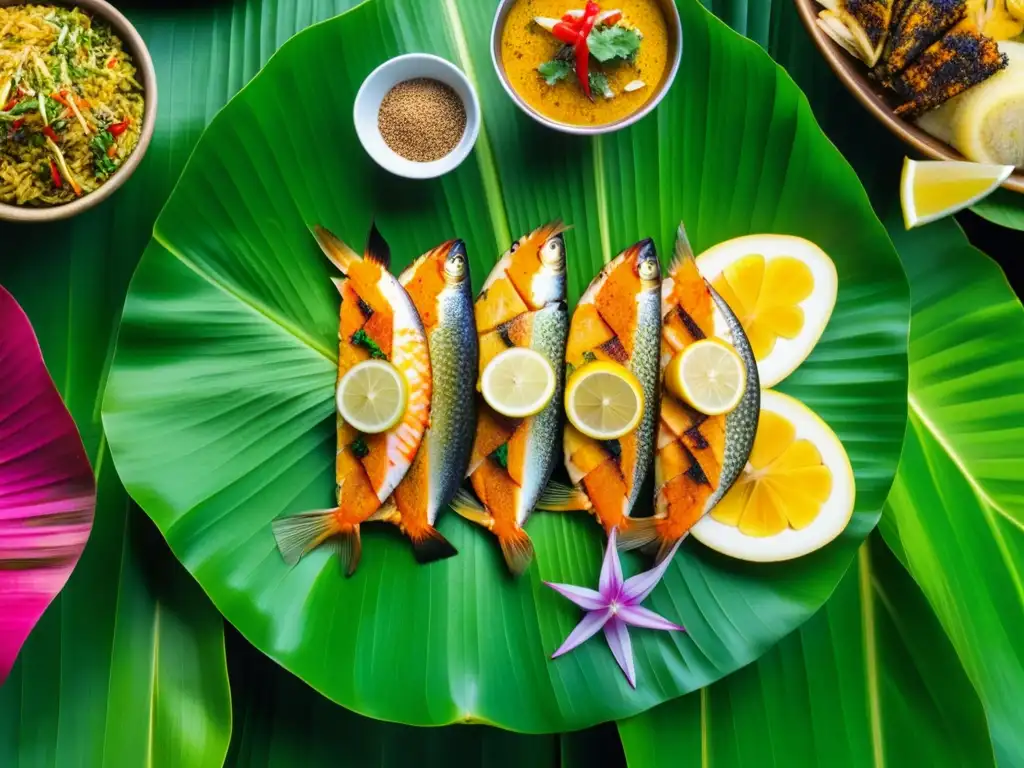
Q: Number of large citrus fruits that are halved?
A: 2